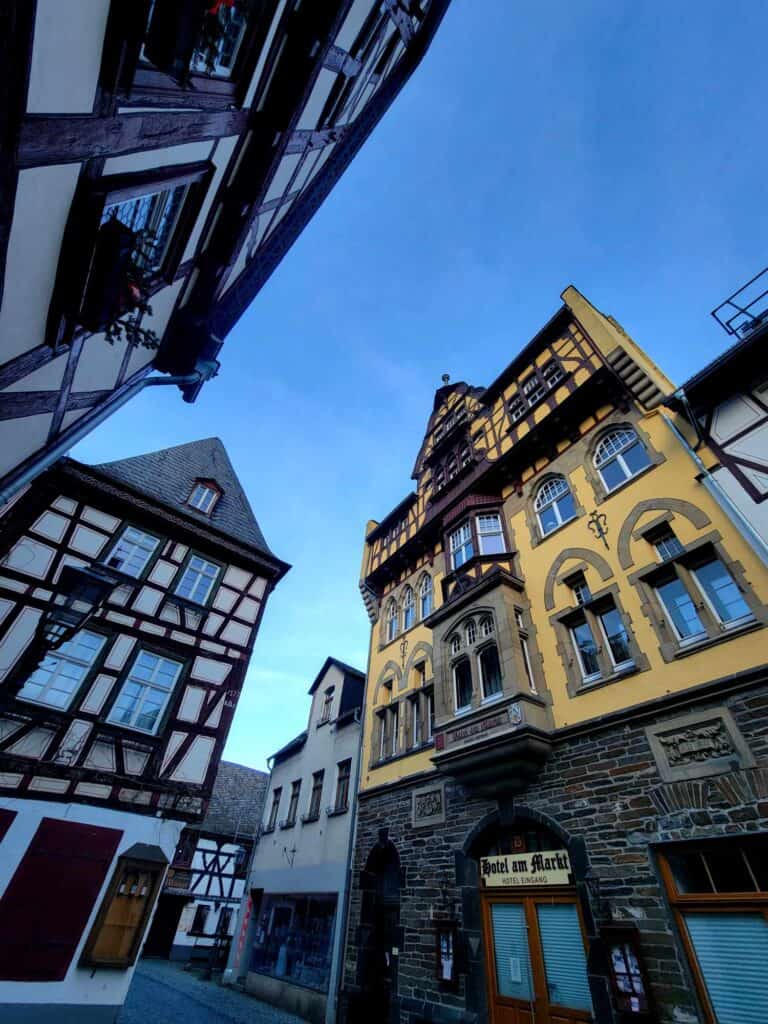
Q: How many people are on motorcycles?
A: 0